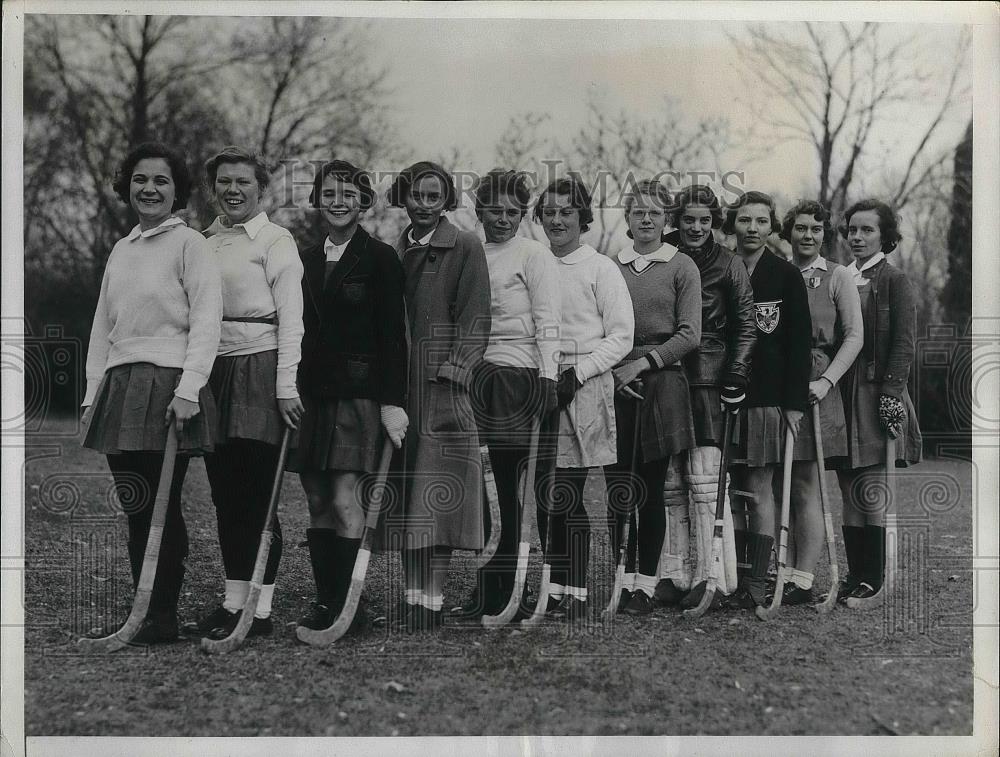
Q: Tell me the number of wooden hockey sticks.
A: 11